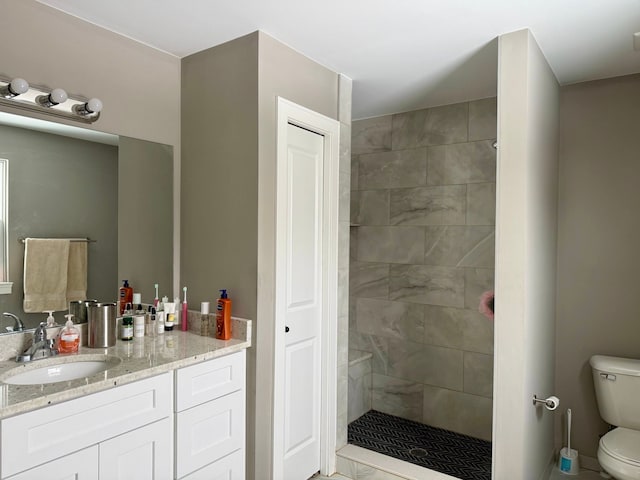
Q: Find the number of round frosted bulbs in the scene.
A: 3